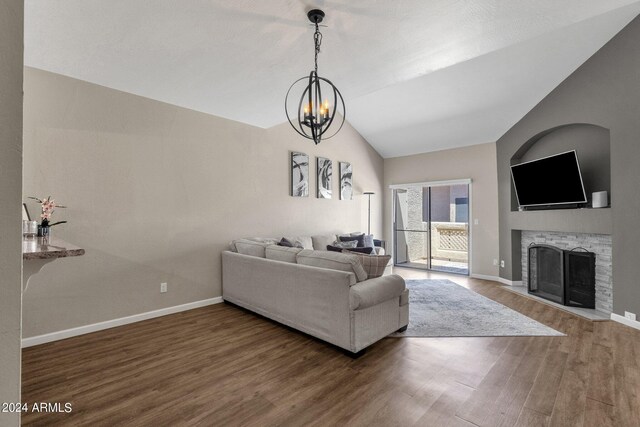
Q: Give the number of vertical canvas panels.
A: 3